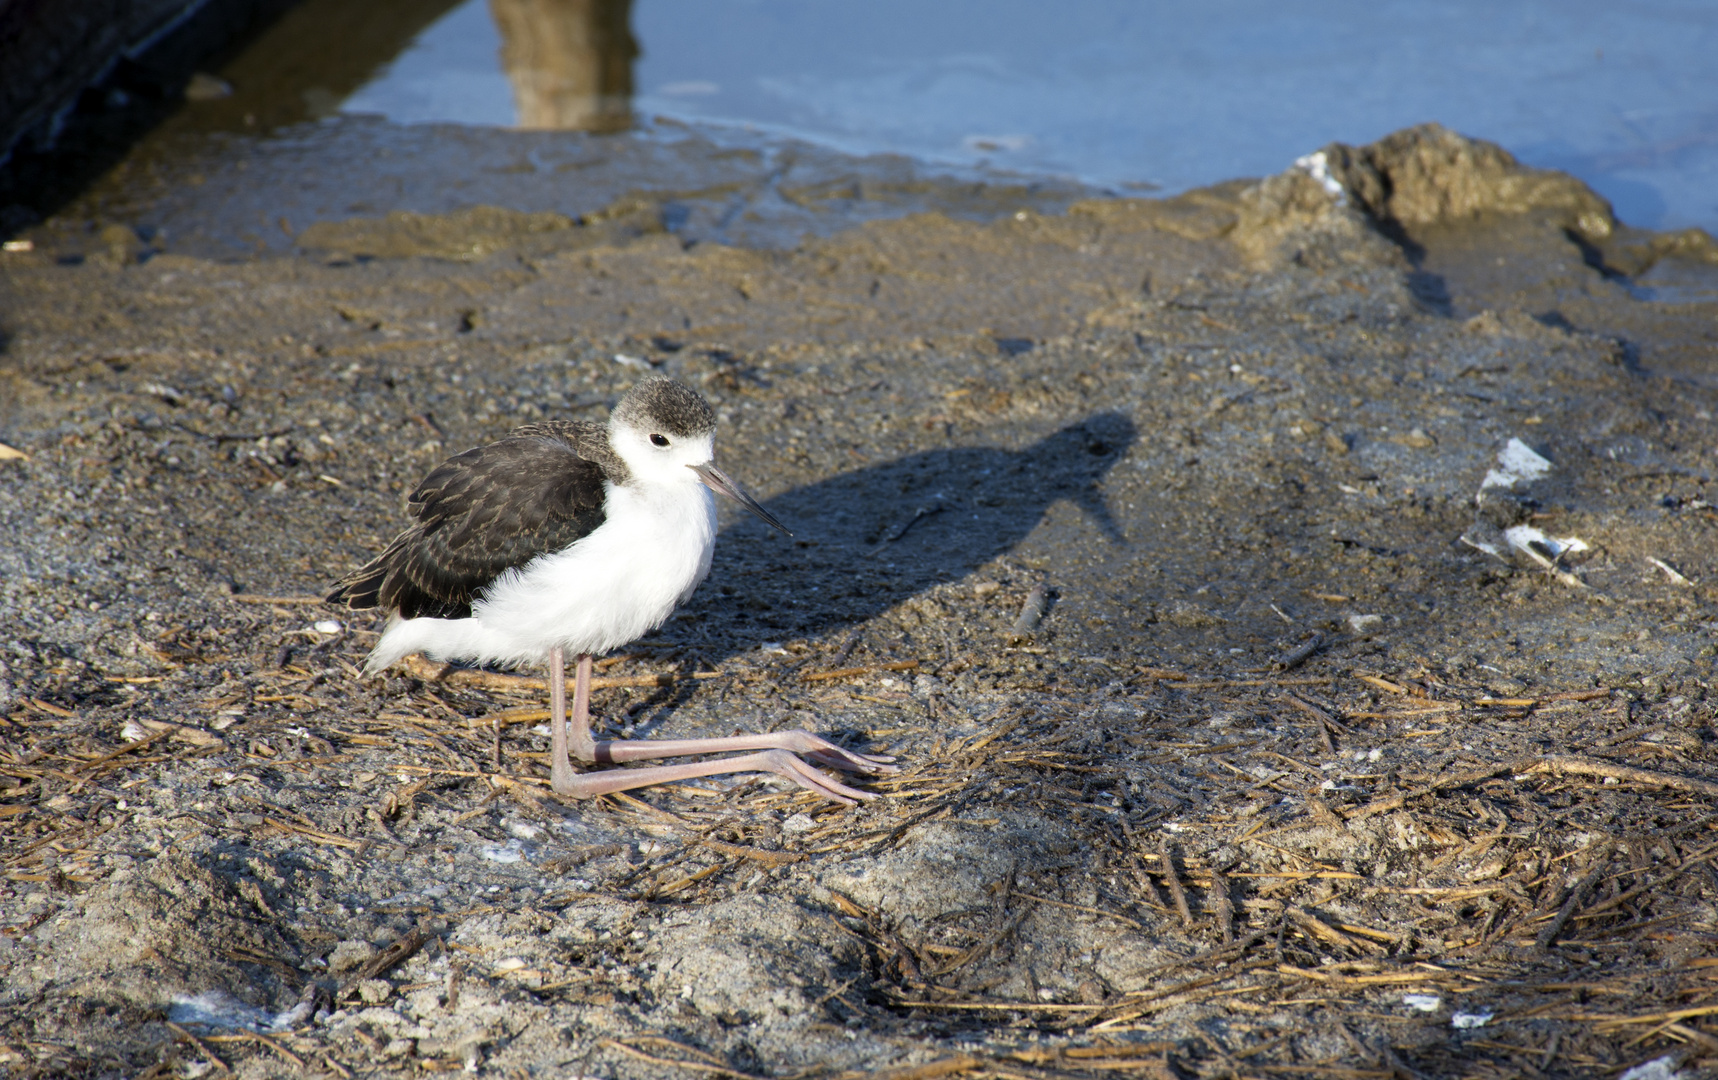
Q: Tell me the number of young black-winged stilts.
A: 1